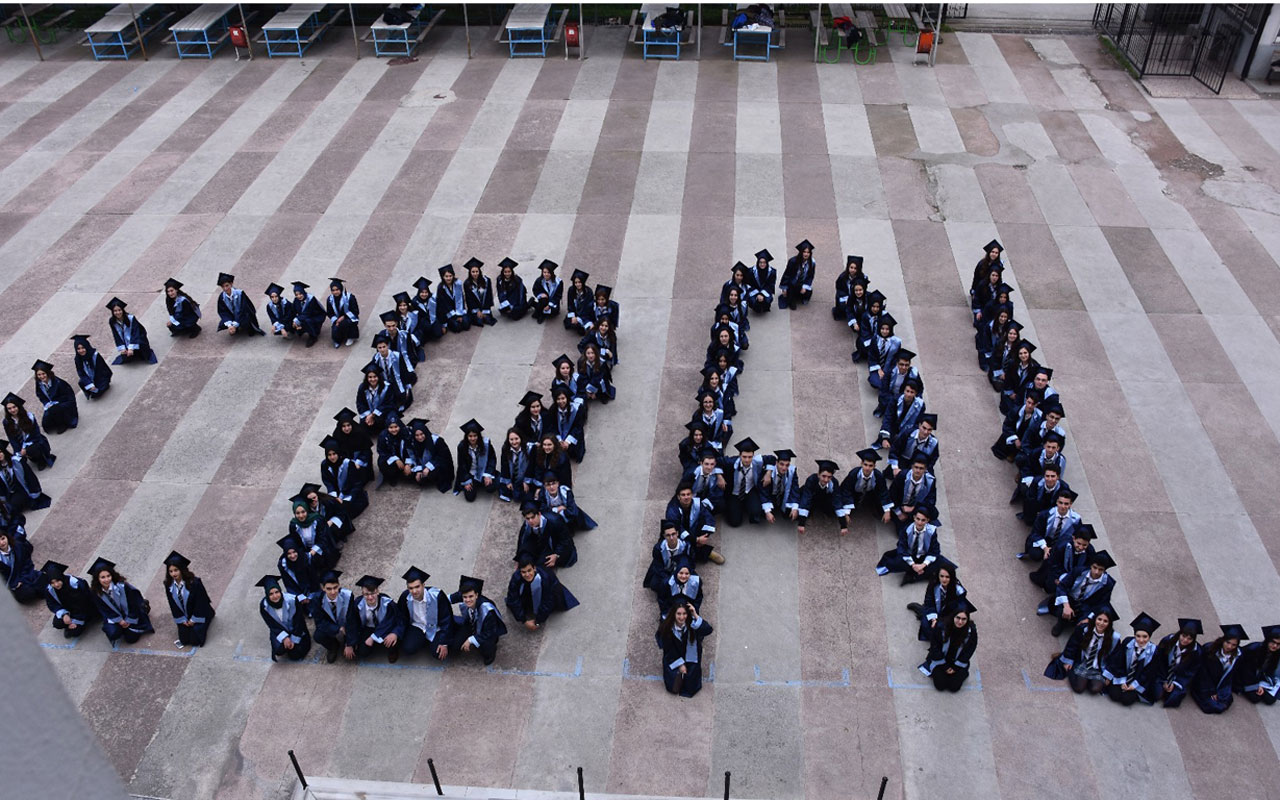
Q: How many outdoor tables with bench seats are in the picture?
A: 10